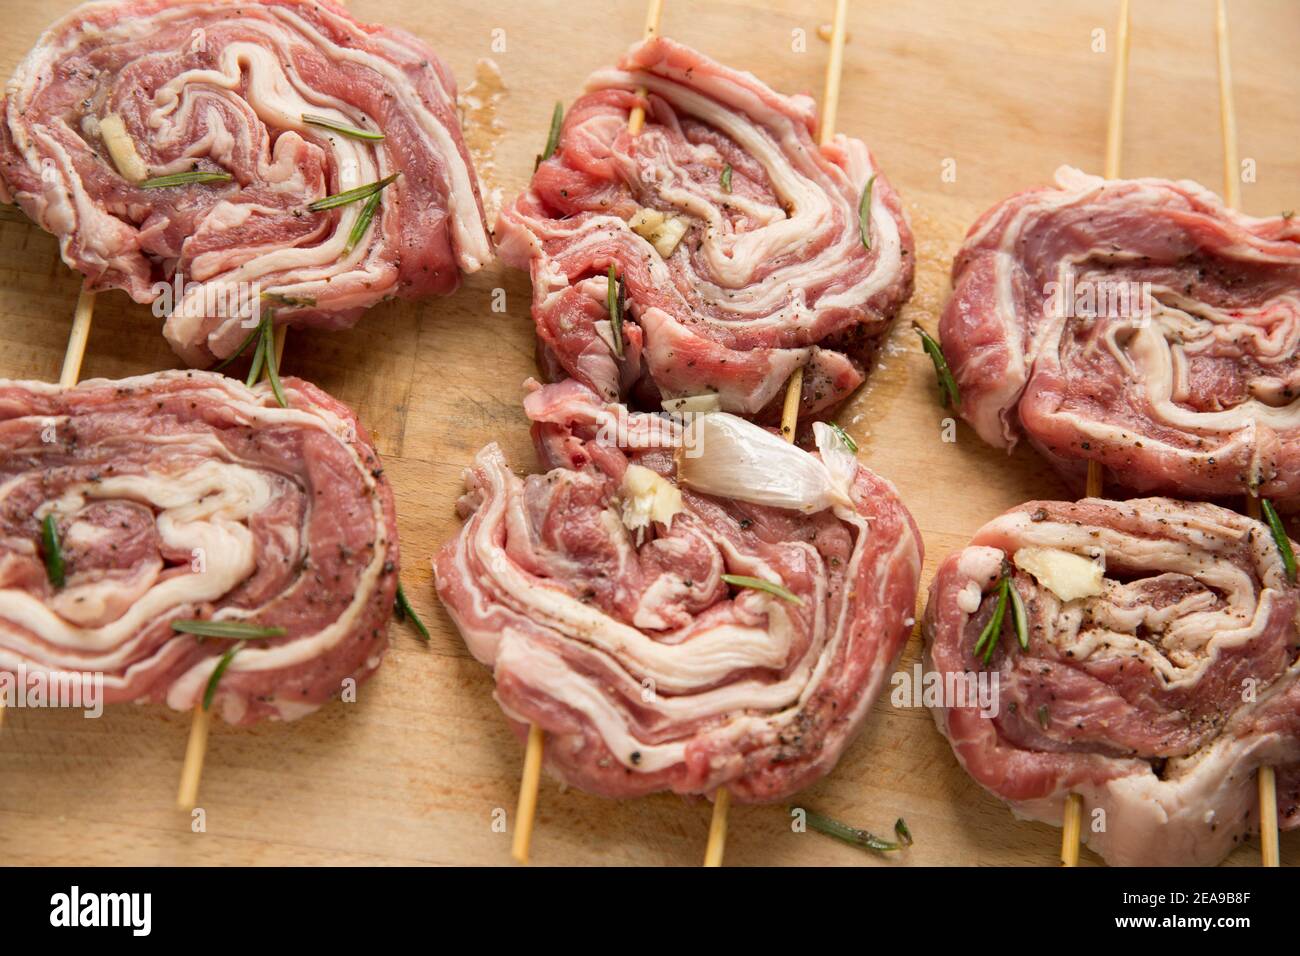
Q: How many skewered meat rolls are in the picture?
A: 6